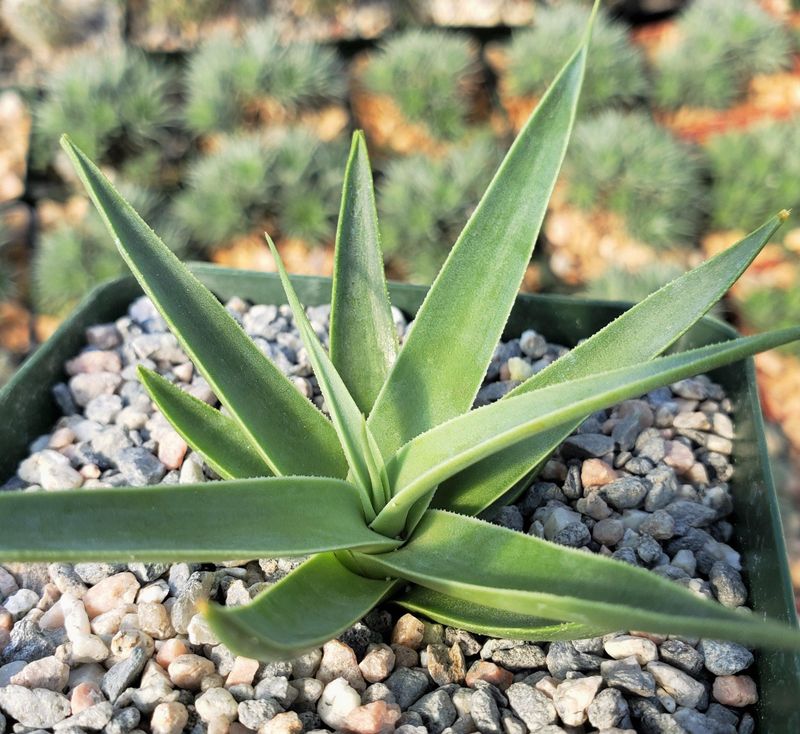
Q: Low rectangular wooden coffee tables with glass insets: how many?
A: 0